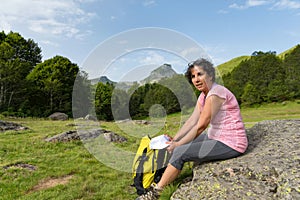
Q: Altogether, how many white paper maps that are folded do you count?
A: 1